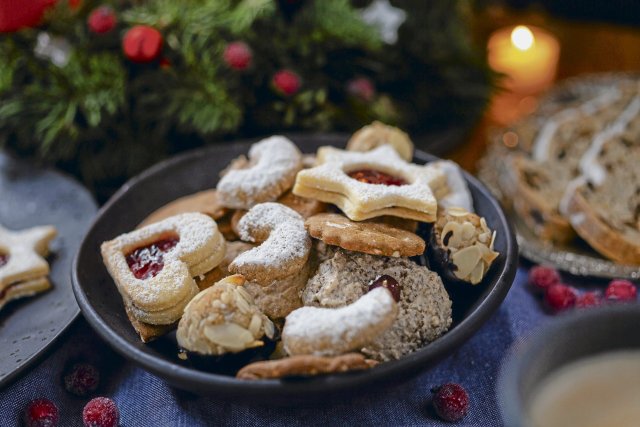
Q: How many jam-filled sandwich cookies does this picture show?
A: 3